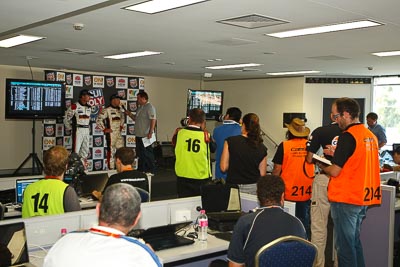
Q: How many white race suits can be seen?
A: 2